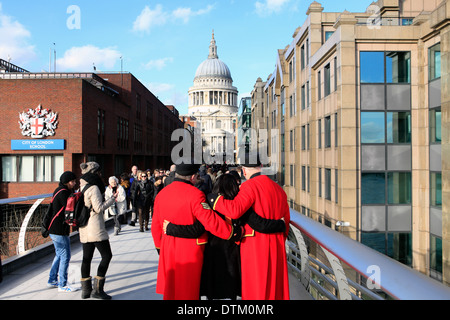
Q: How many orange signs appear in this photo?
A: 0